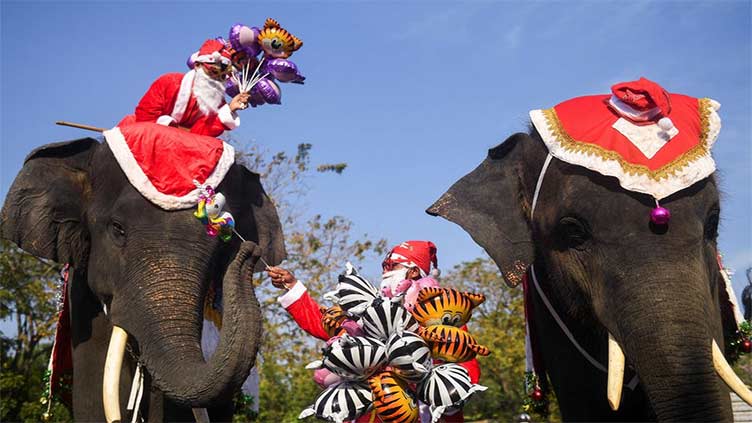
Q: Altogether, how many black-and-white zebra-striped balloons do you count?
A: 6